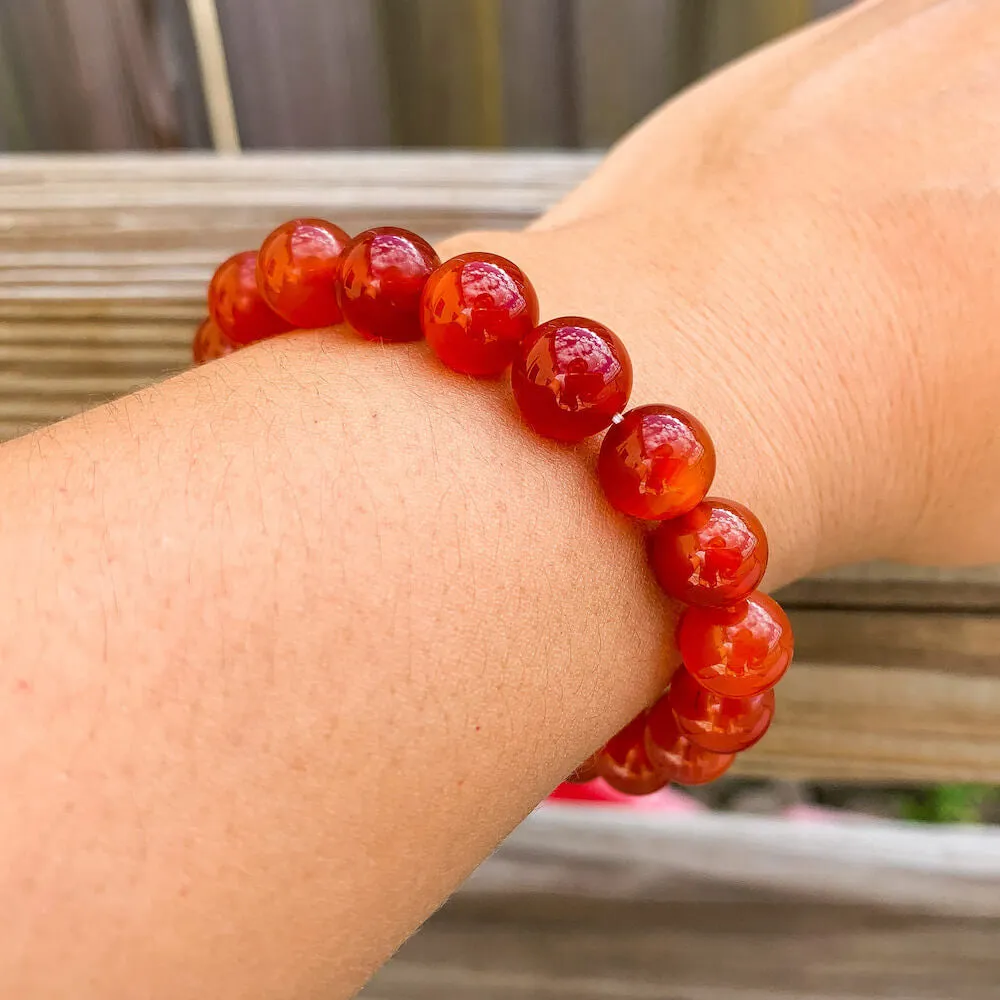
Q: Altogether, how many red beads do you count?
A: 13